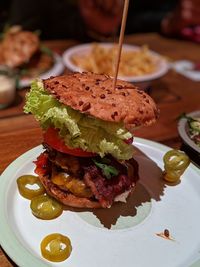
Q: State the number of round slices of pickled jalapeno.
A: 5